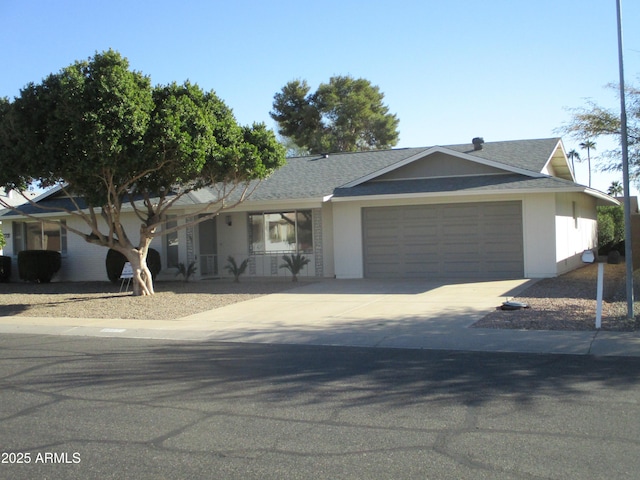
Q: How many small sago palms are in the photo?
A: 3